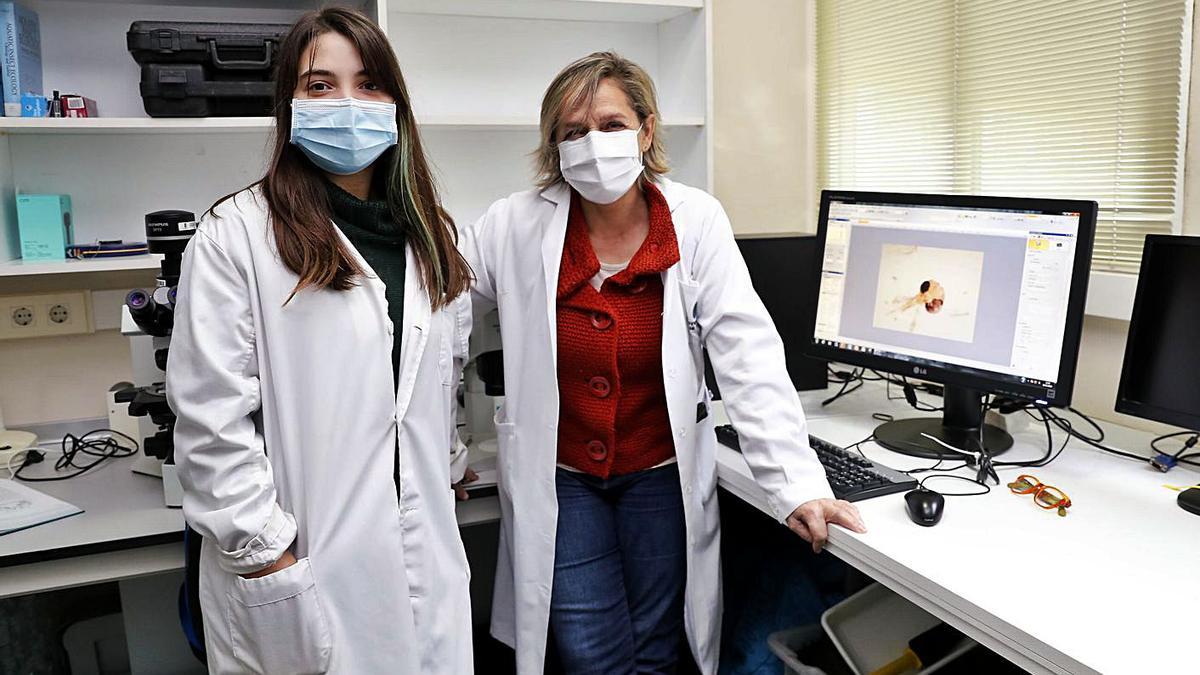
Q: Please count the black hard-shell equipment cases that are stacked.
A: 2